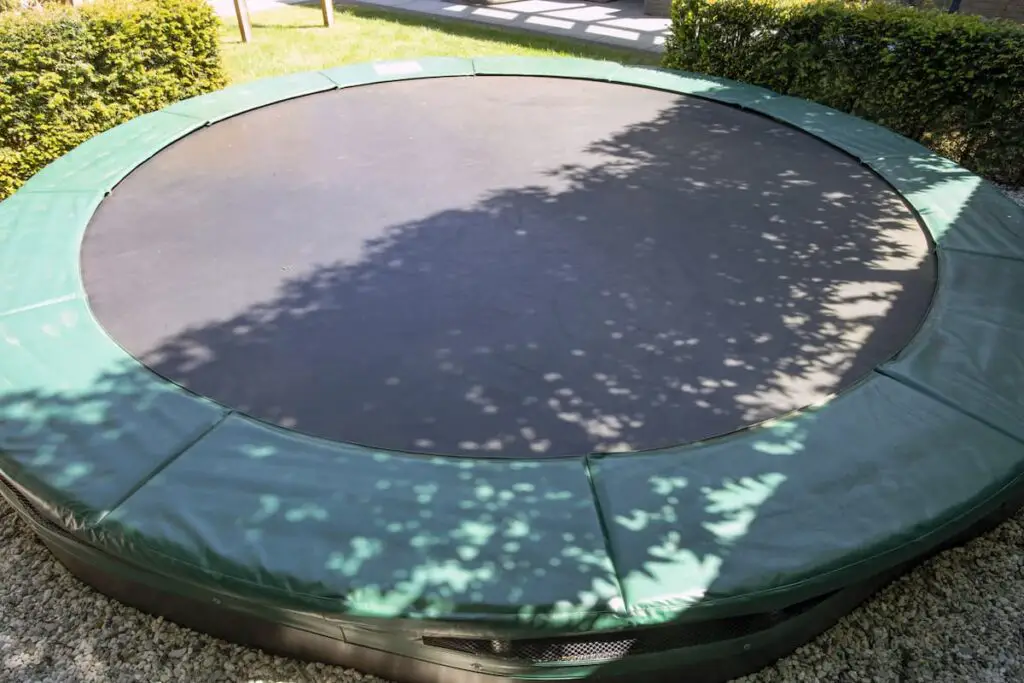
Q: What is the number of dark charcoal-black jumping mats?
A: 1